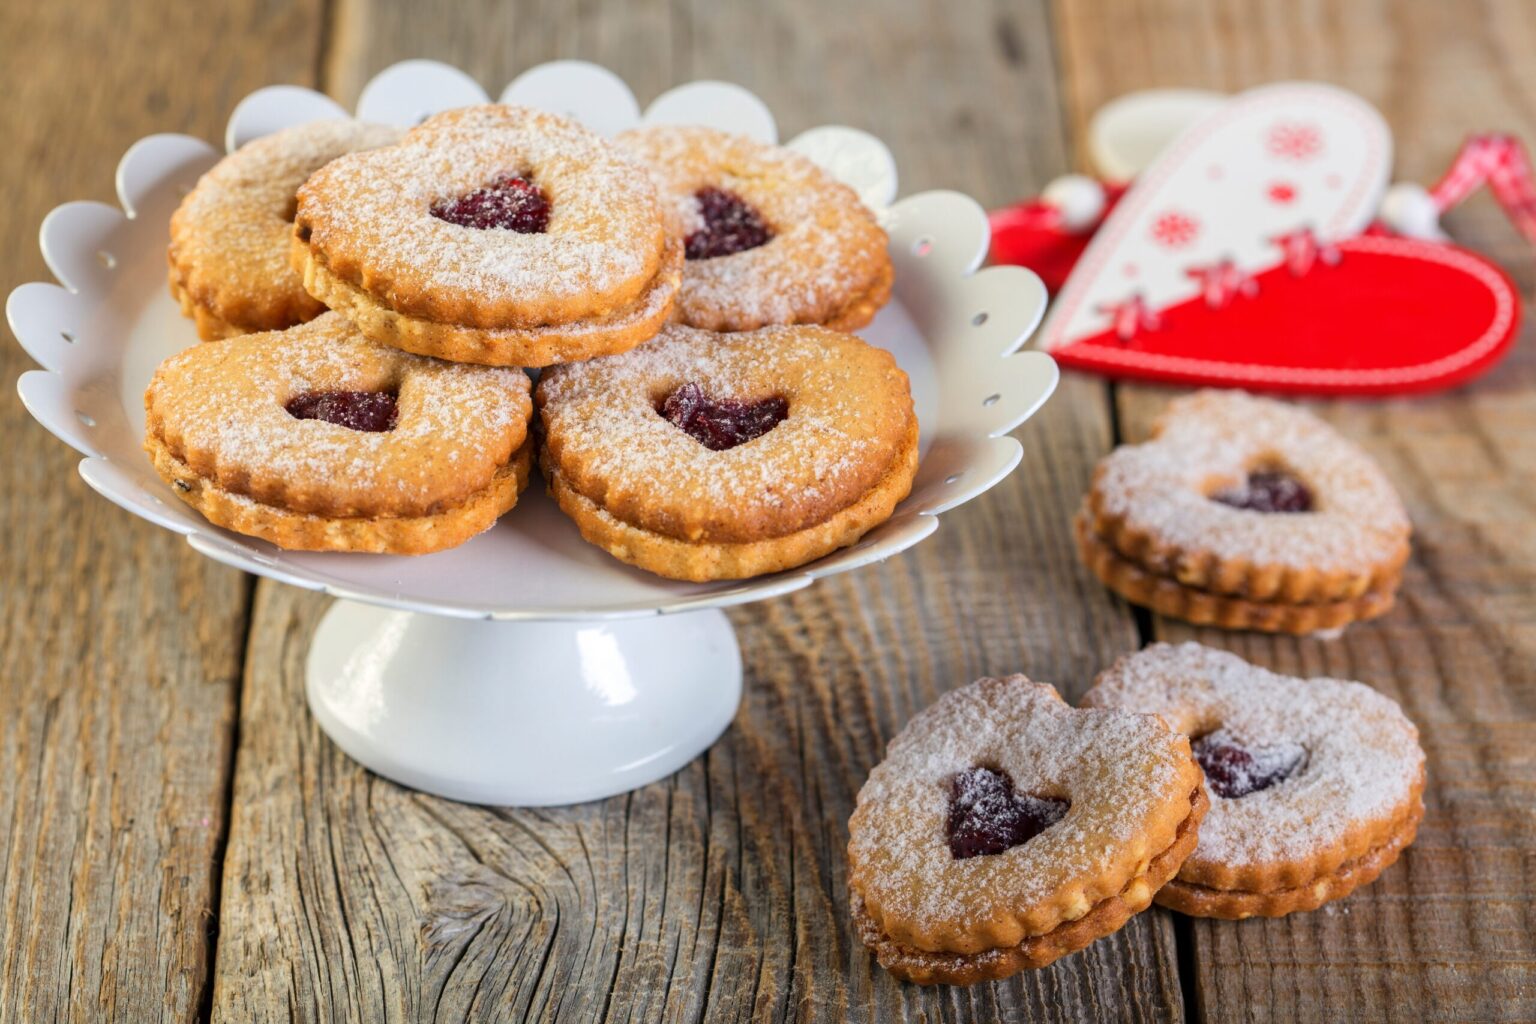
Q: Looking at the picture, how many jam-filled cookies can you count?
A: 8